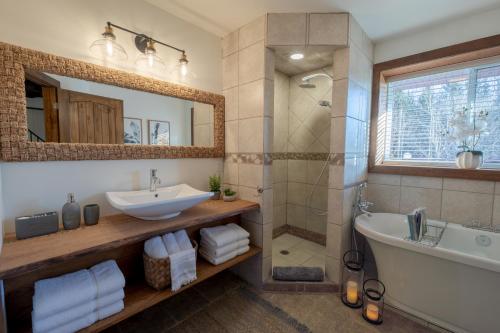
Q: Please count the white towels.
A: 10